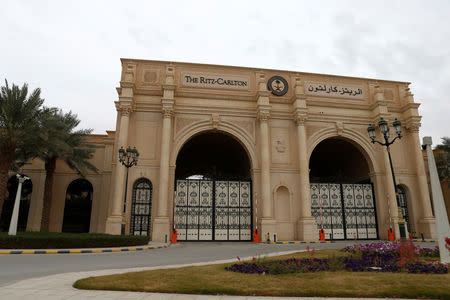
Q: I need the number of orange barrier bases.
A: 4